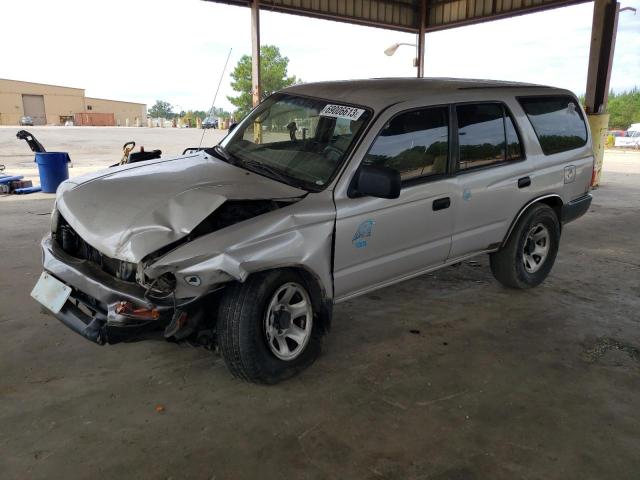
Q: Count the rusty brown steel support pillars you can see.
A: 3